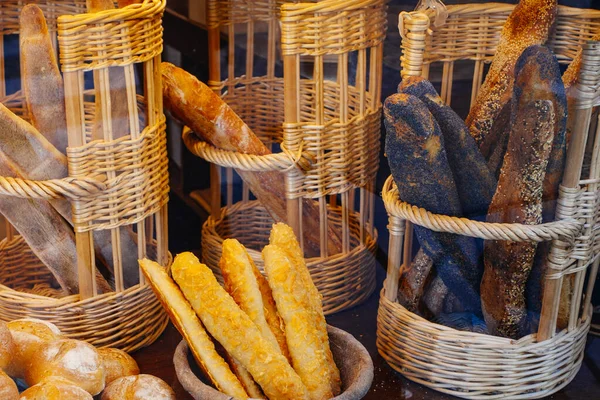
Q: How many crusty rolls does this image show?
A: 7